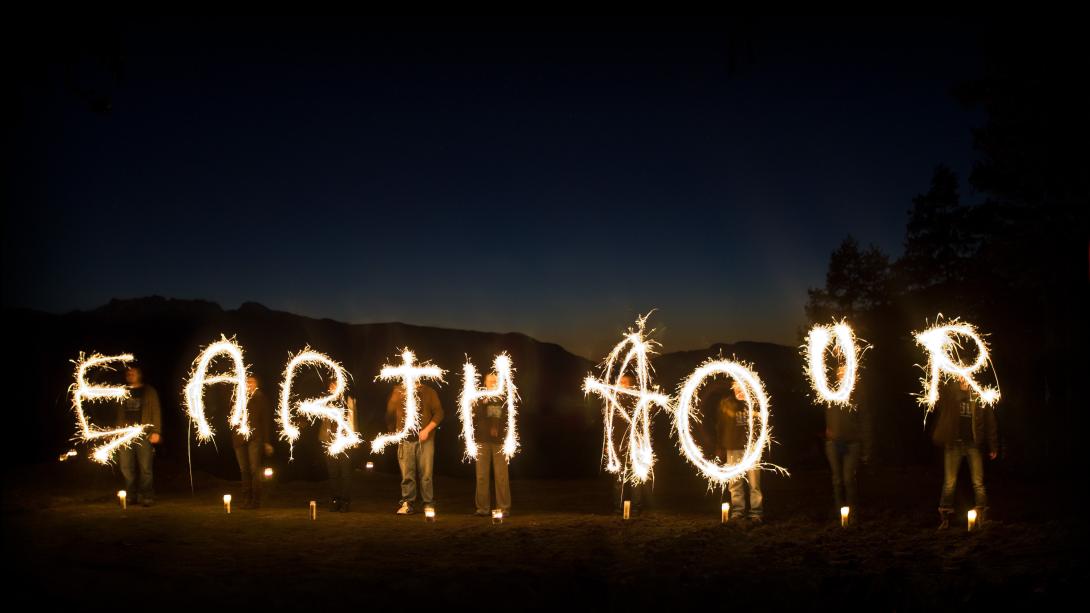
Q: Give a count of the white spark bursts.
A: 9